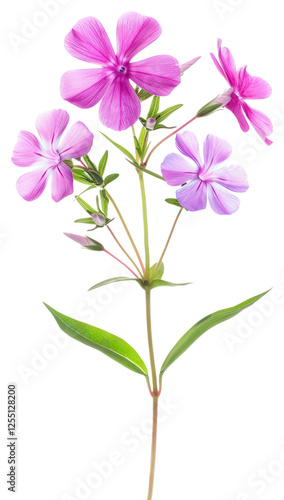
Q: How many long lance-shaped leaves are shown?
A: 2